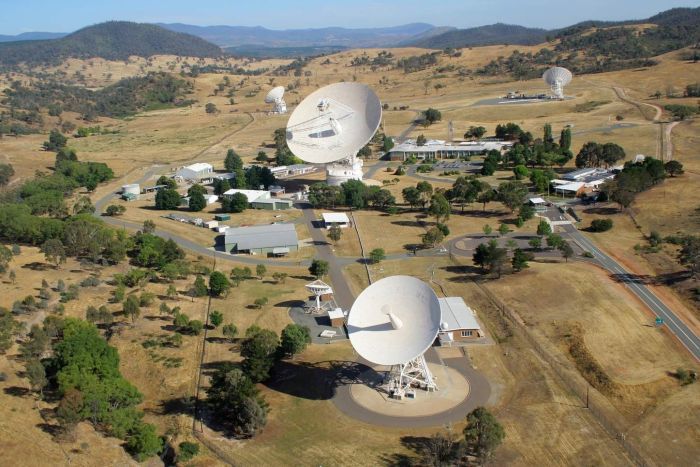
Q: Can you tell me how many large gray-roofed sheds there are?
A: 1